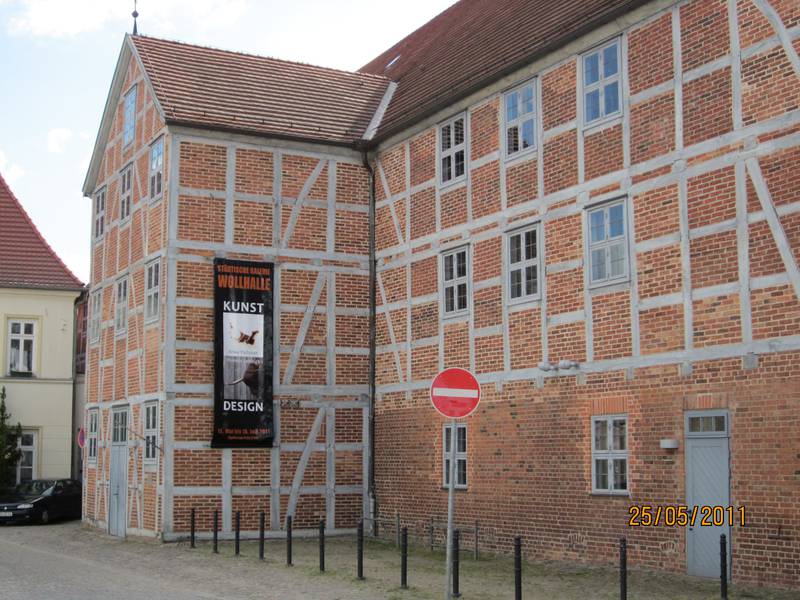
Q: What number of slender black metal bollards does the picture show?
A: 12